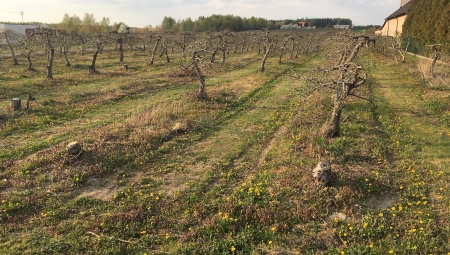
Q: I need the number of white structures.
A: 2